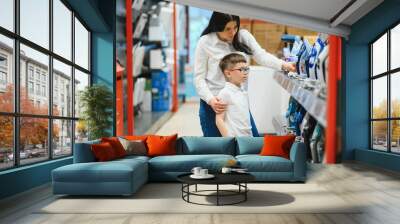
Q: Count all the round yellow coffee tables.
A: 0